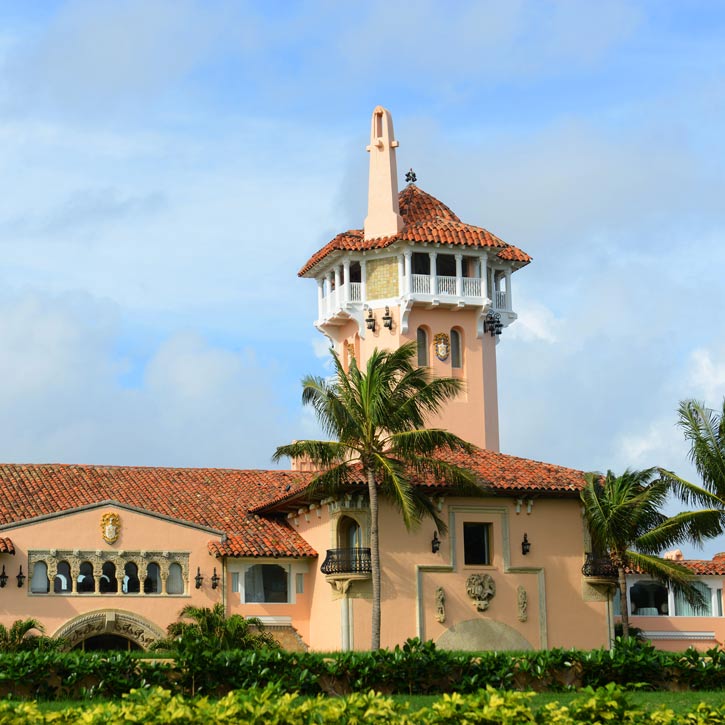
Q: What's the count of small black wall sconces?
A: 10